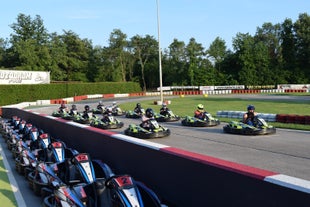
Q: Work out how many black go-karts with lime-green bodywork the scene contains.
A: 11